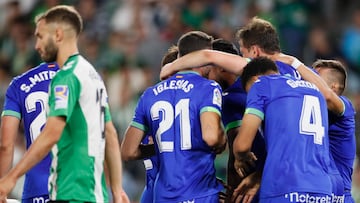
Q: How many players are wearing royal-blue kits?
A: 7